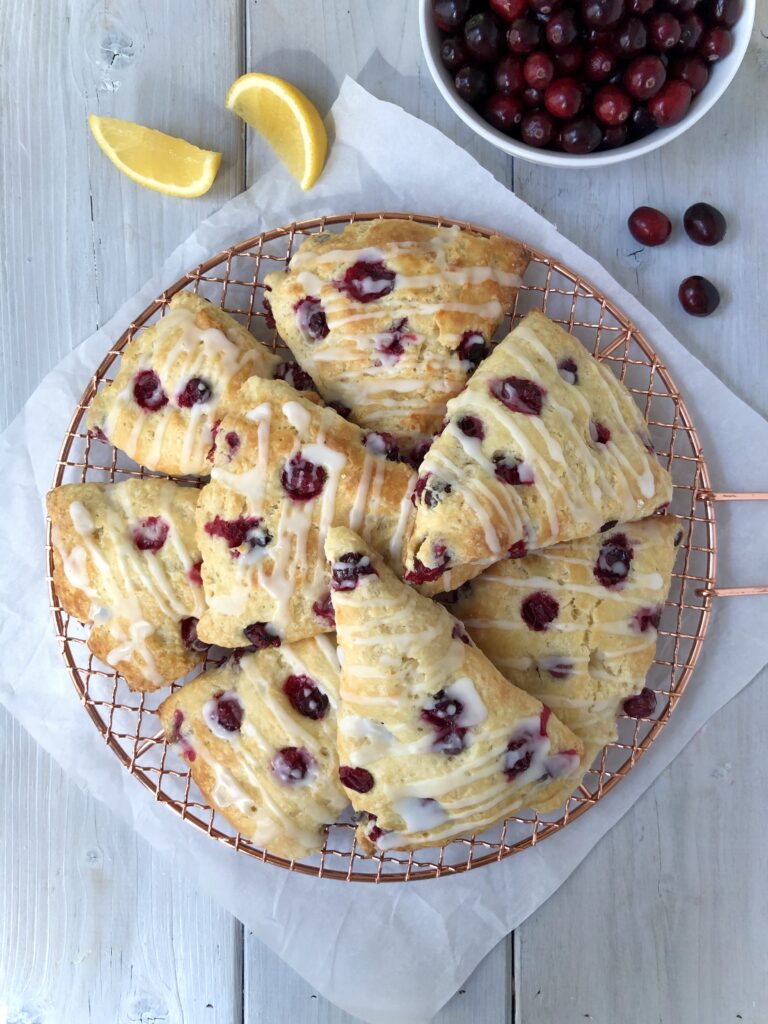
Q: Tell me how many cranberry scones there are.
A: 8